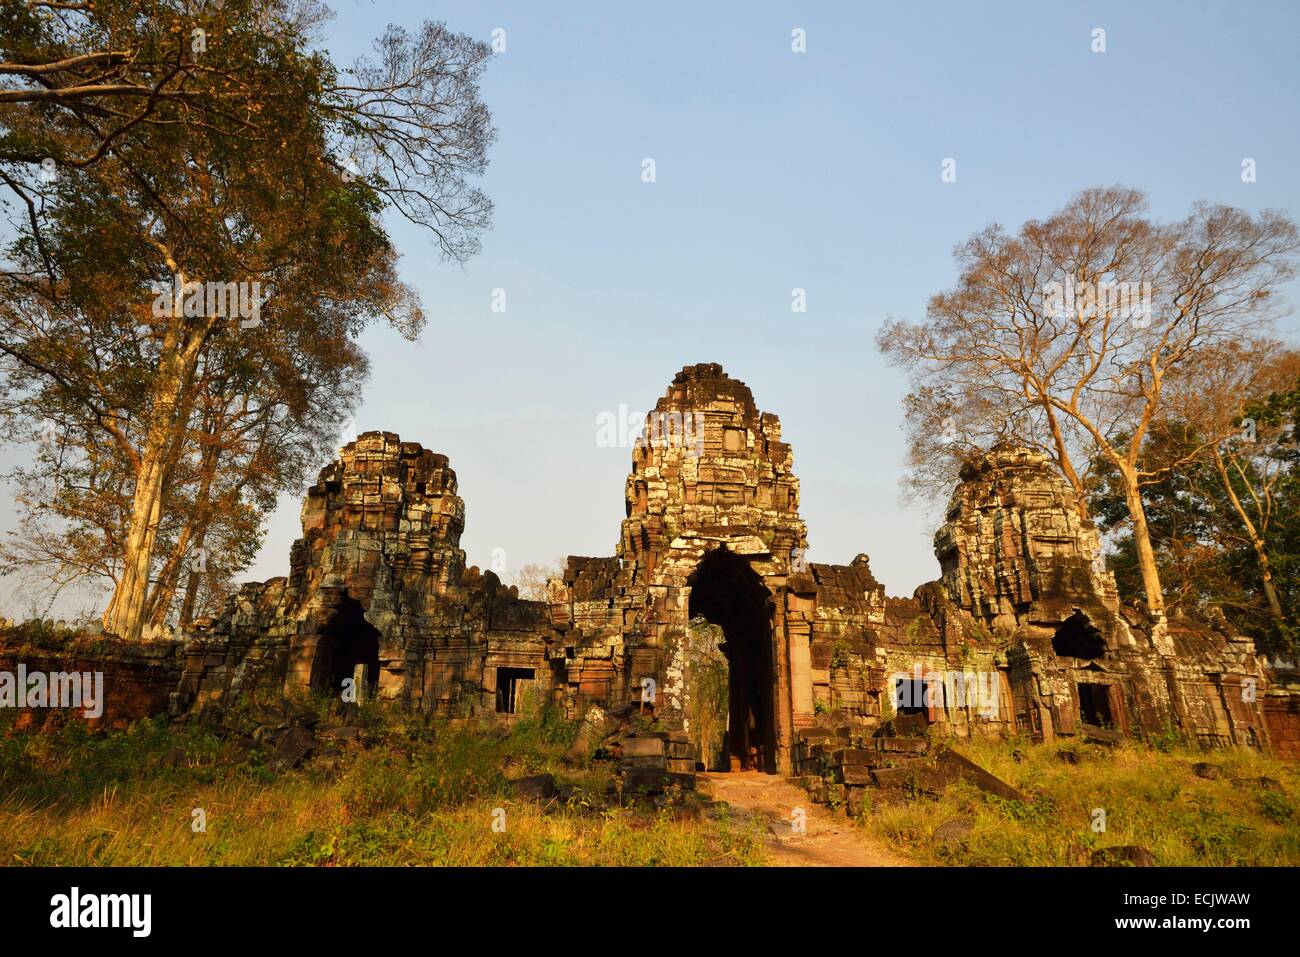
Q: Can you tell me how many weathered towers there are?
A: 3